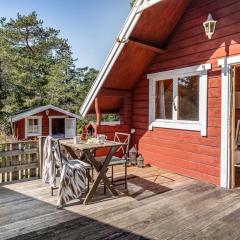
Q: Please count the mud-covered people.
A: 0